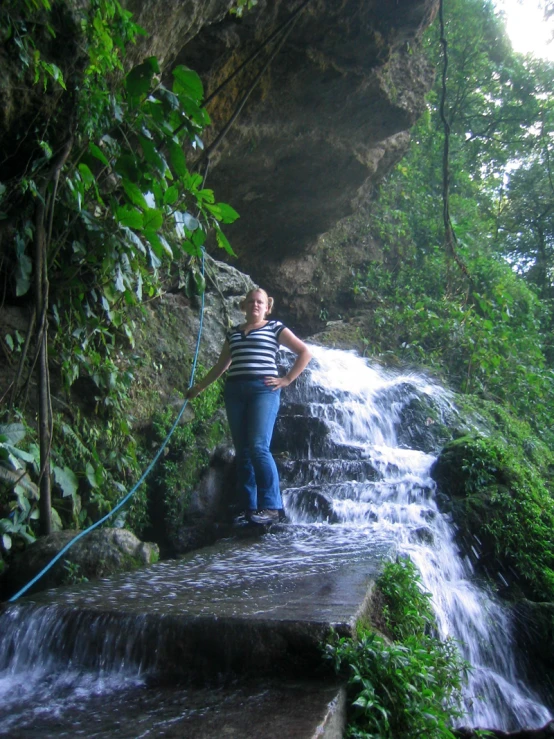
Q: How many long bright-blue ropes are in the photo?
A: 1